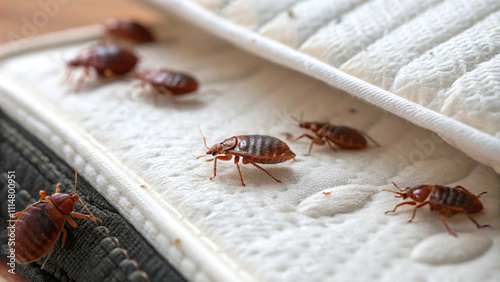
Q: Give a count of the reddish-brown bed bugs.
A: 7